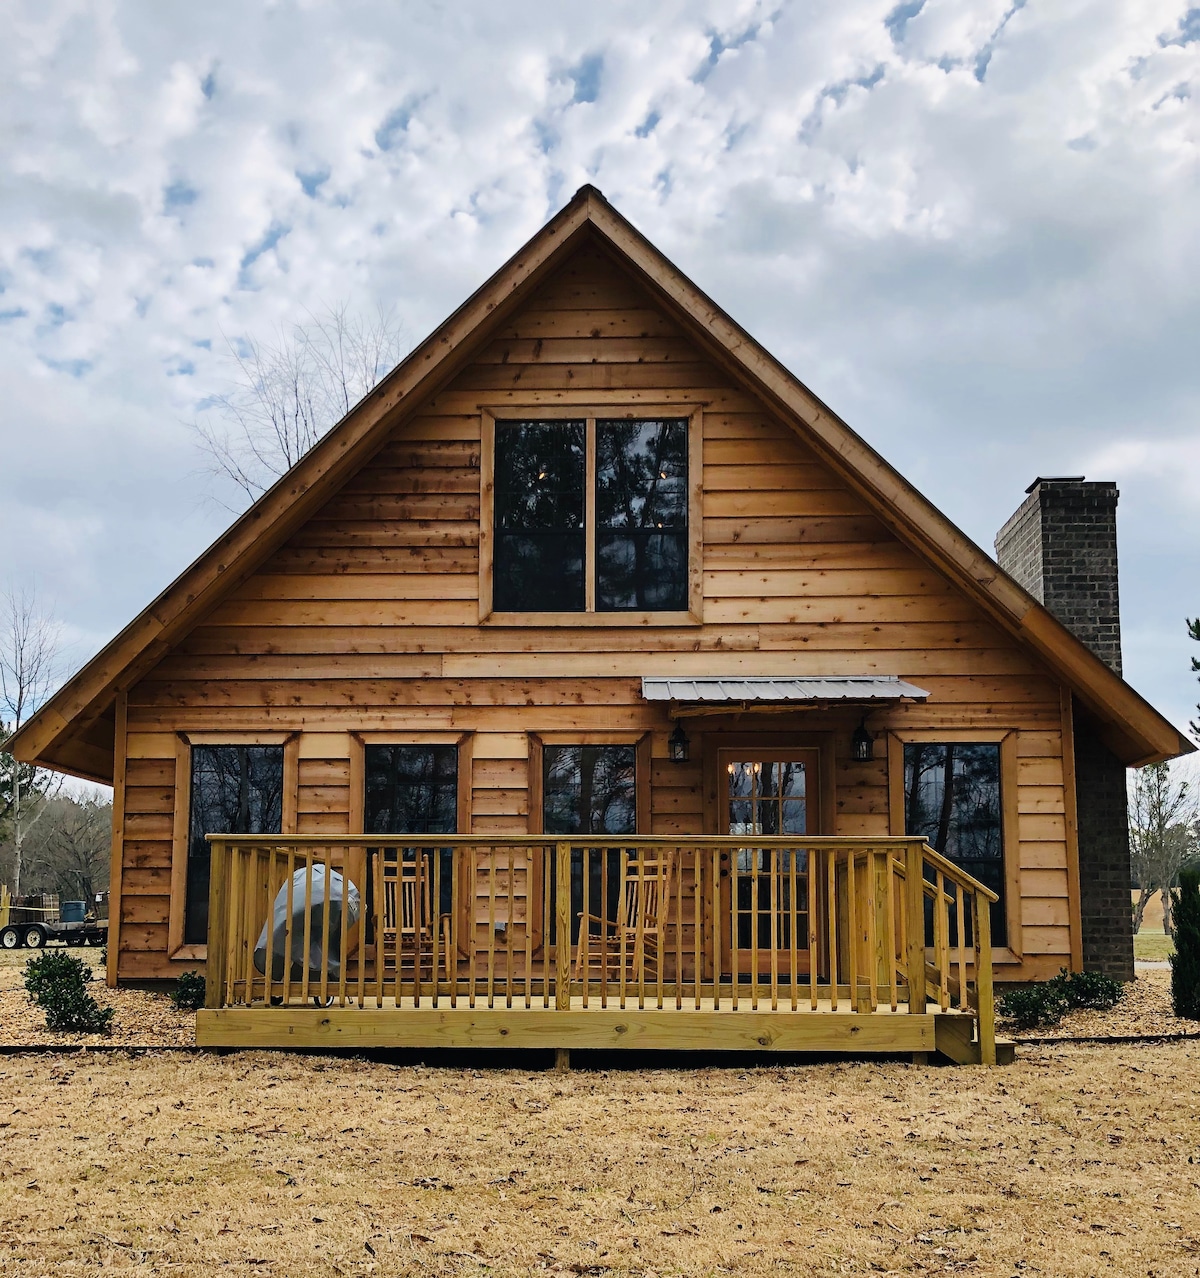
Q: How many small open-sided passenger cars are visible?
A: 0